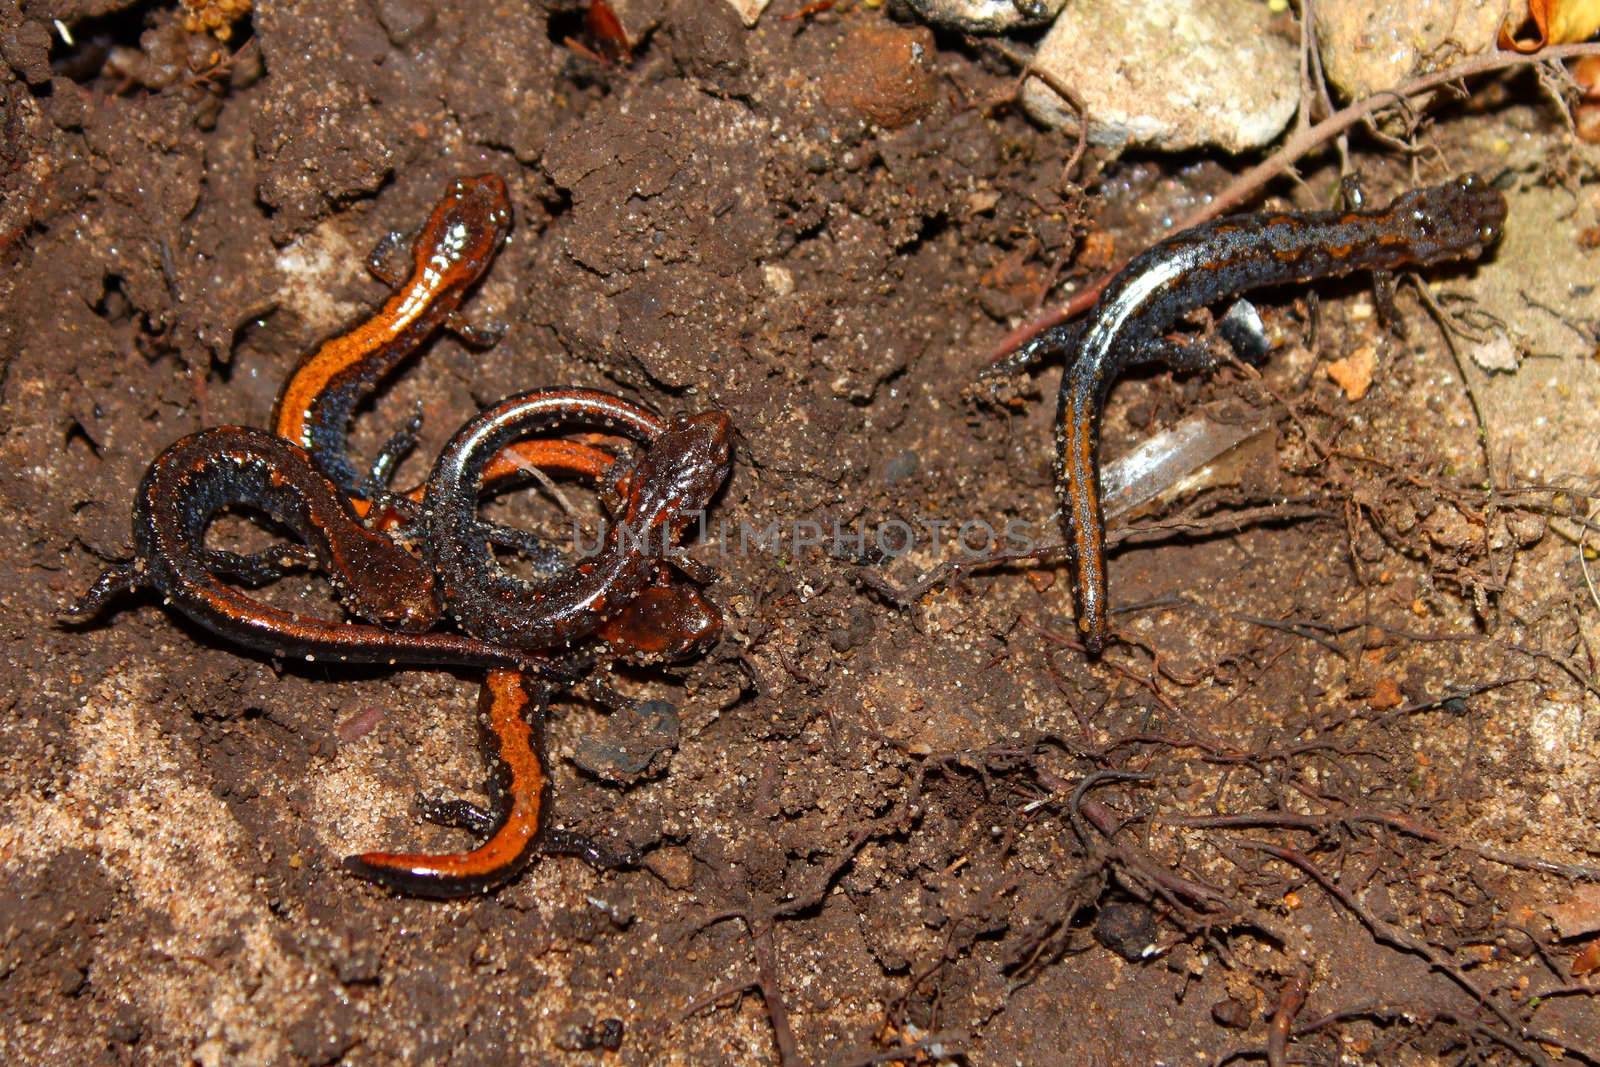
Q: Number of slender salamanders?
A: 5